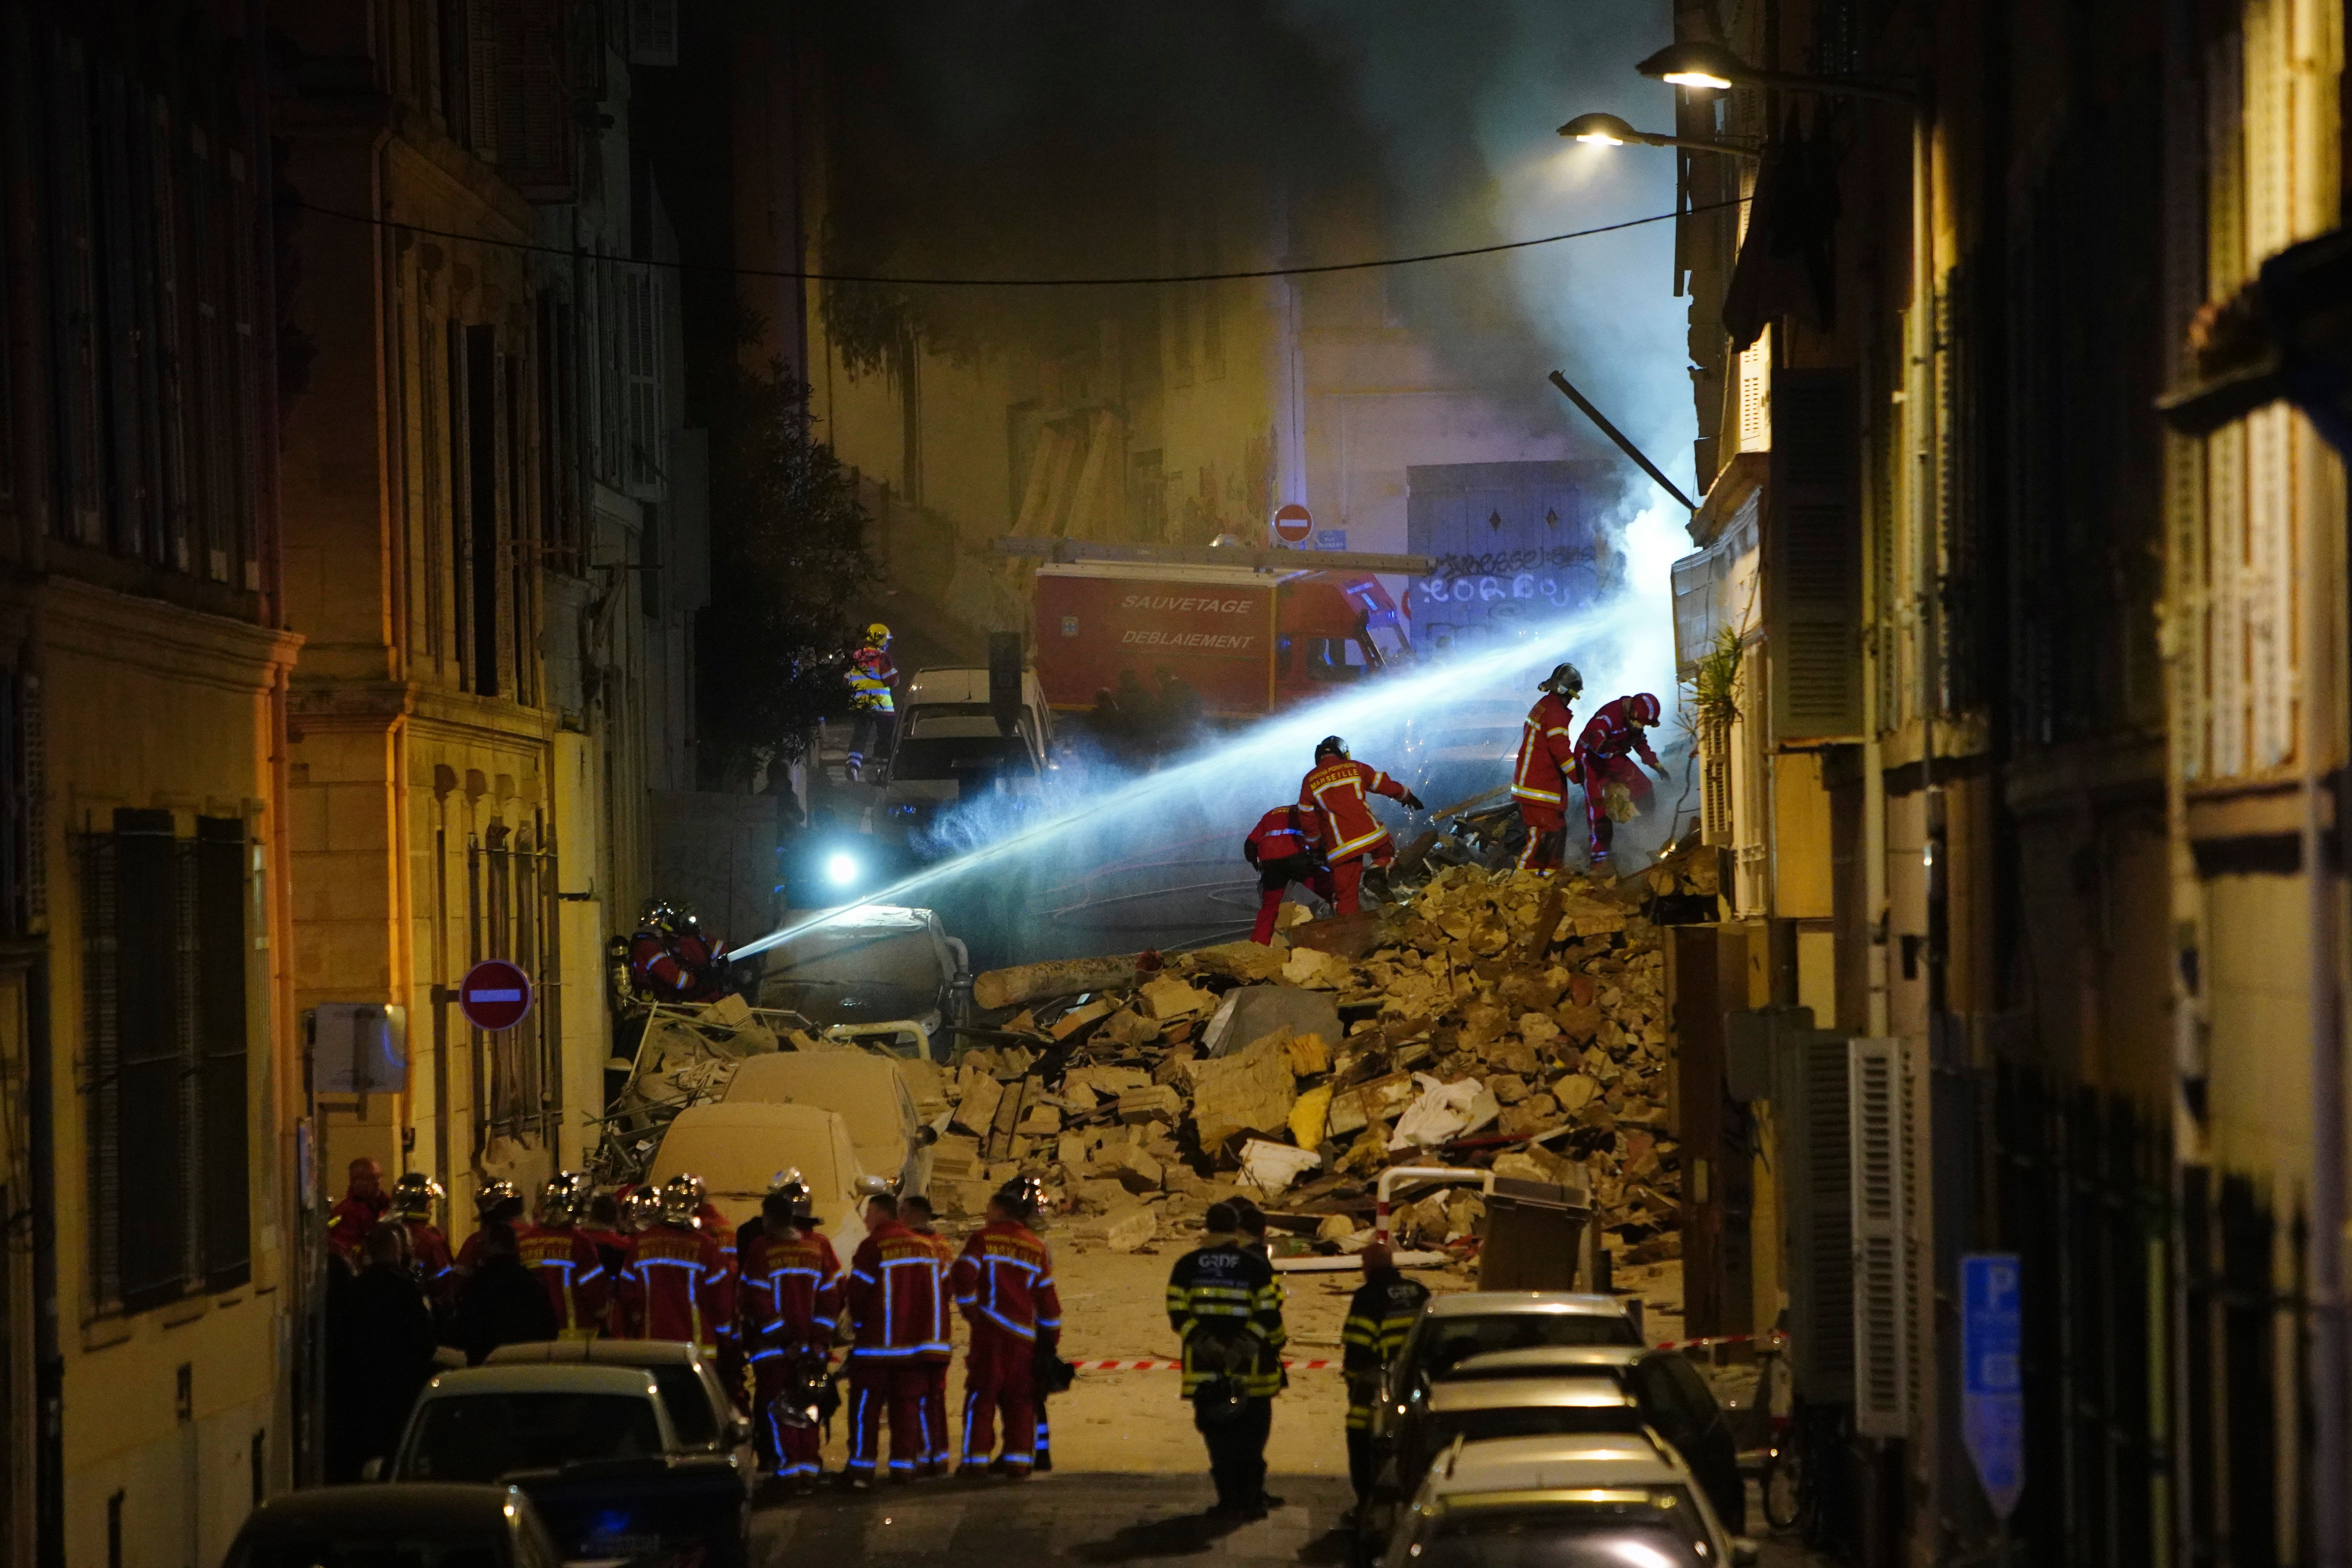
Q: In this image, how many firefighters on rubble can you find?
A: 4